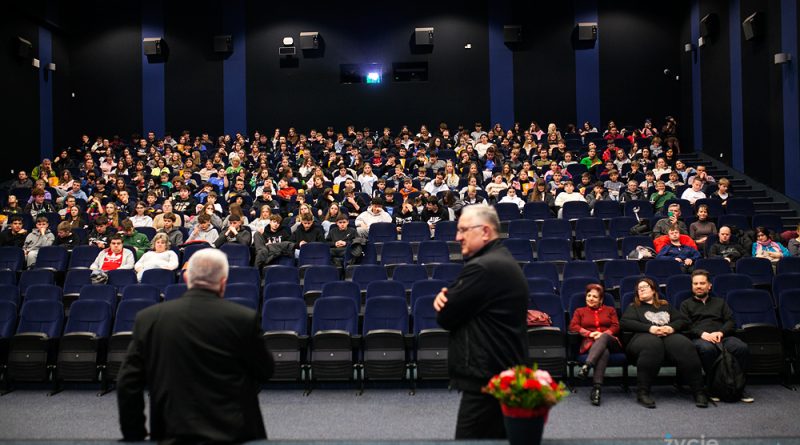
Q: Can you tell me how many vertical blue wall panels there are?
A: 8